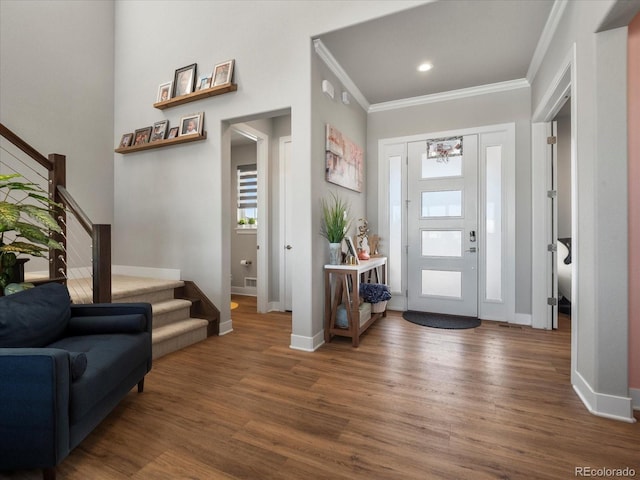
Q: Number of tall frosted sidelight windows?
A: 2